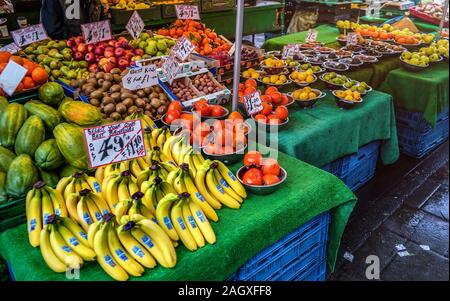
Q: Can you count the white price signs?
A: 14